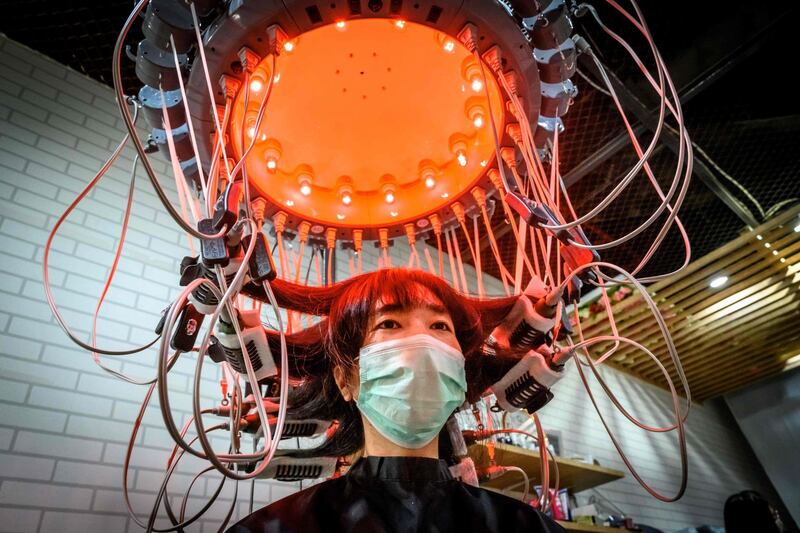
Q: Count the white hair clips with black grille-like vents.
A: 6